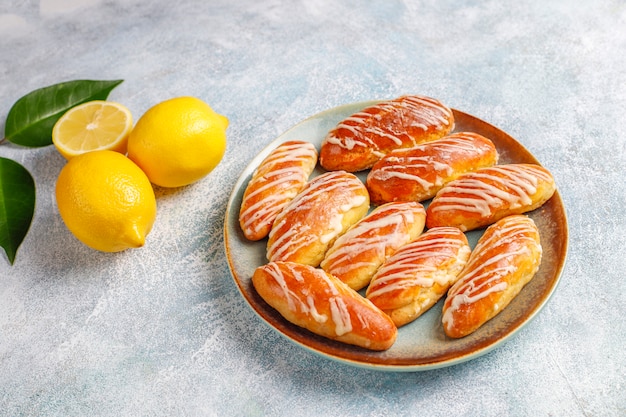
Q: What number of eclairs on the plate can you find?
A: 9